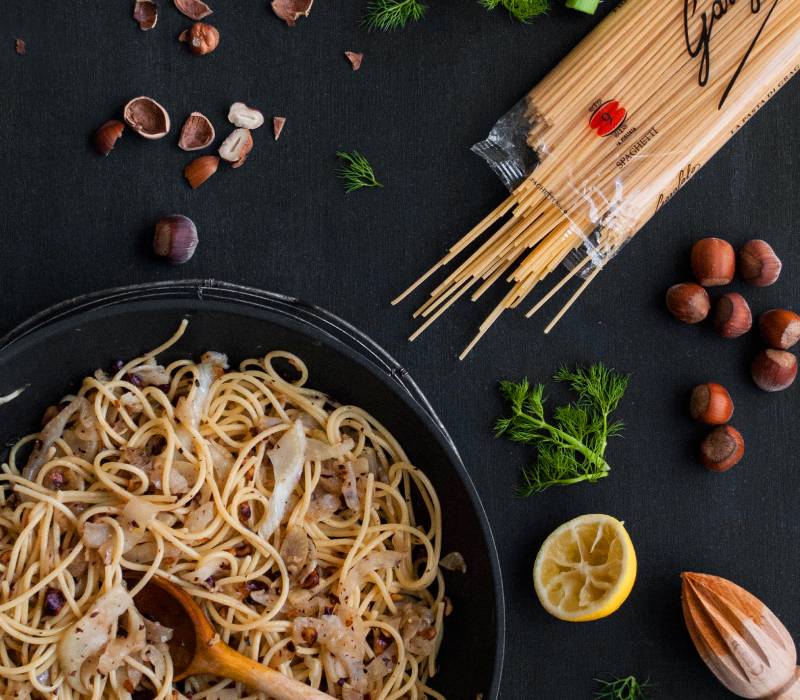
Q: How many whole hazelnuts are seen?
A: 9